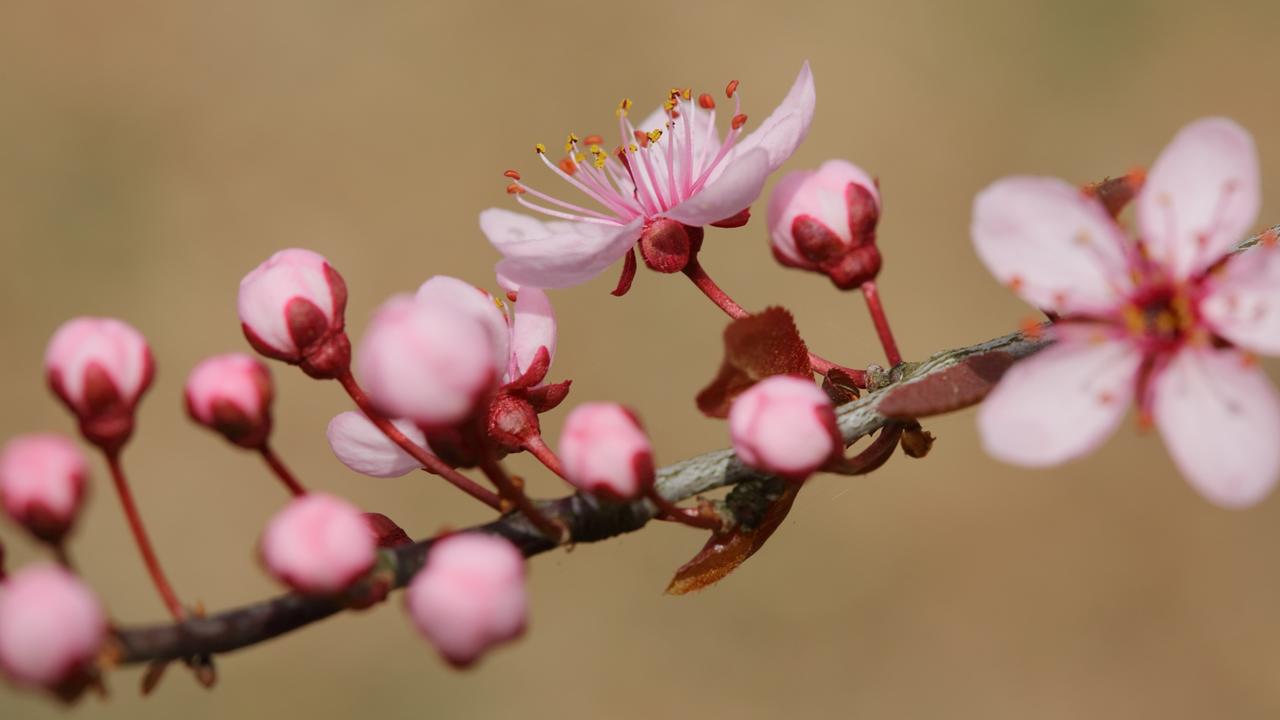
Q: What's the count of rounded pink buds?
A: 11